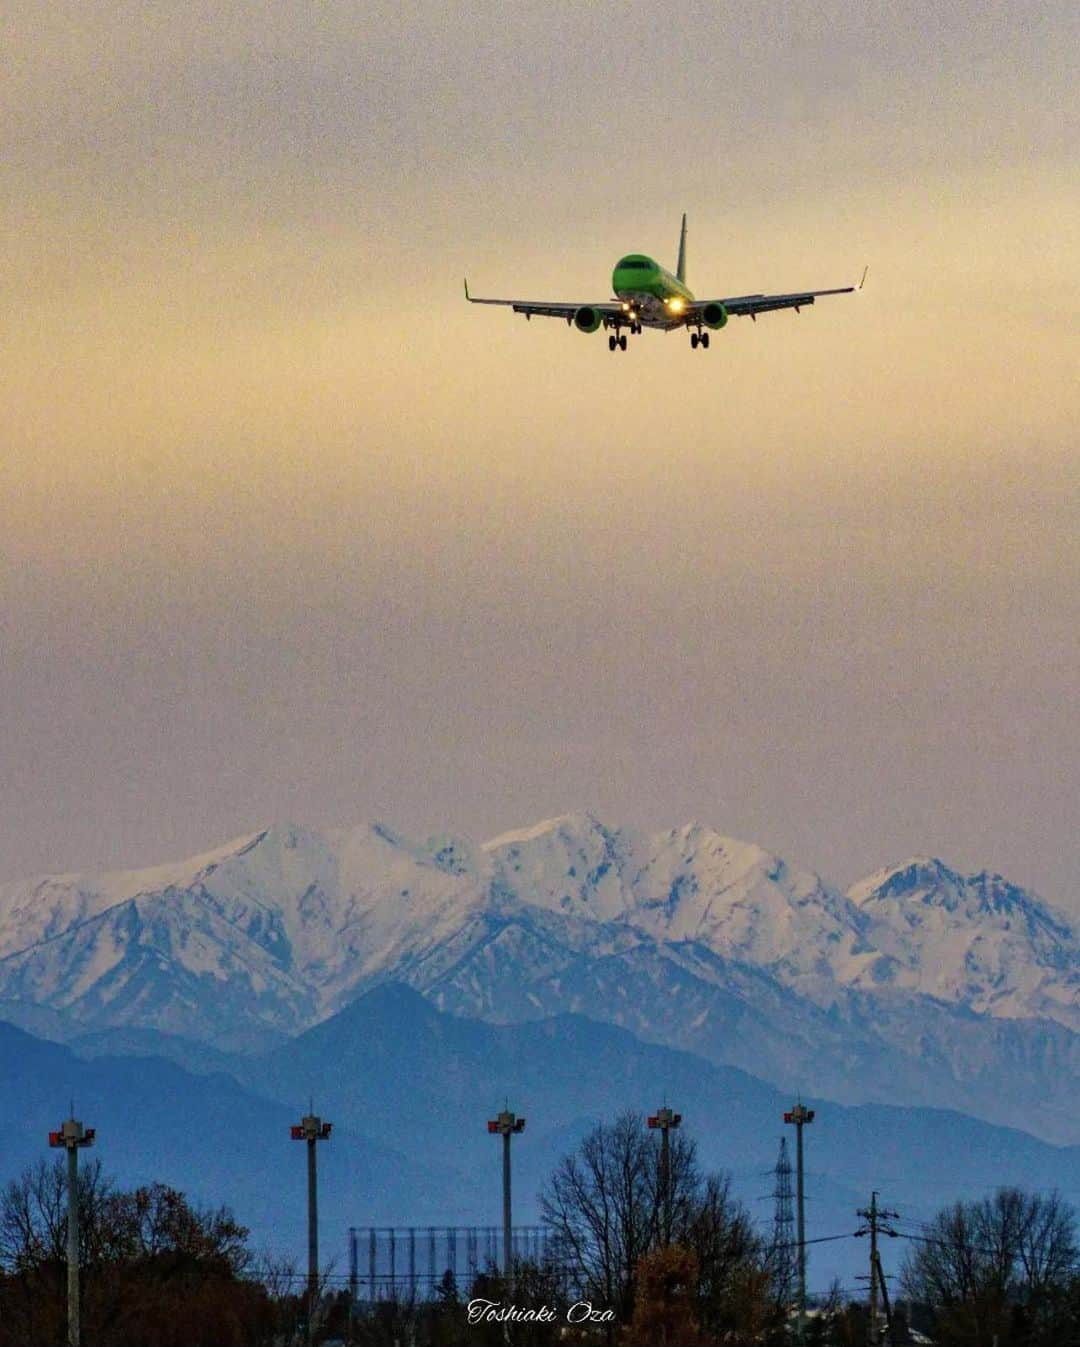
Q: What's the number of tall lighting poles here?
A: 5